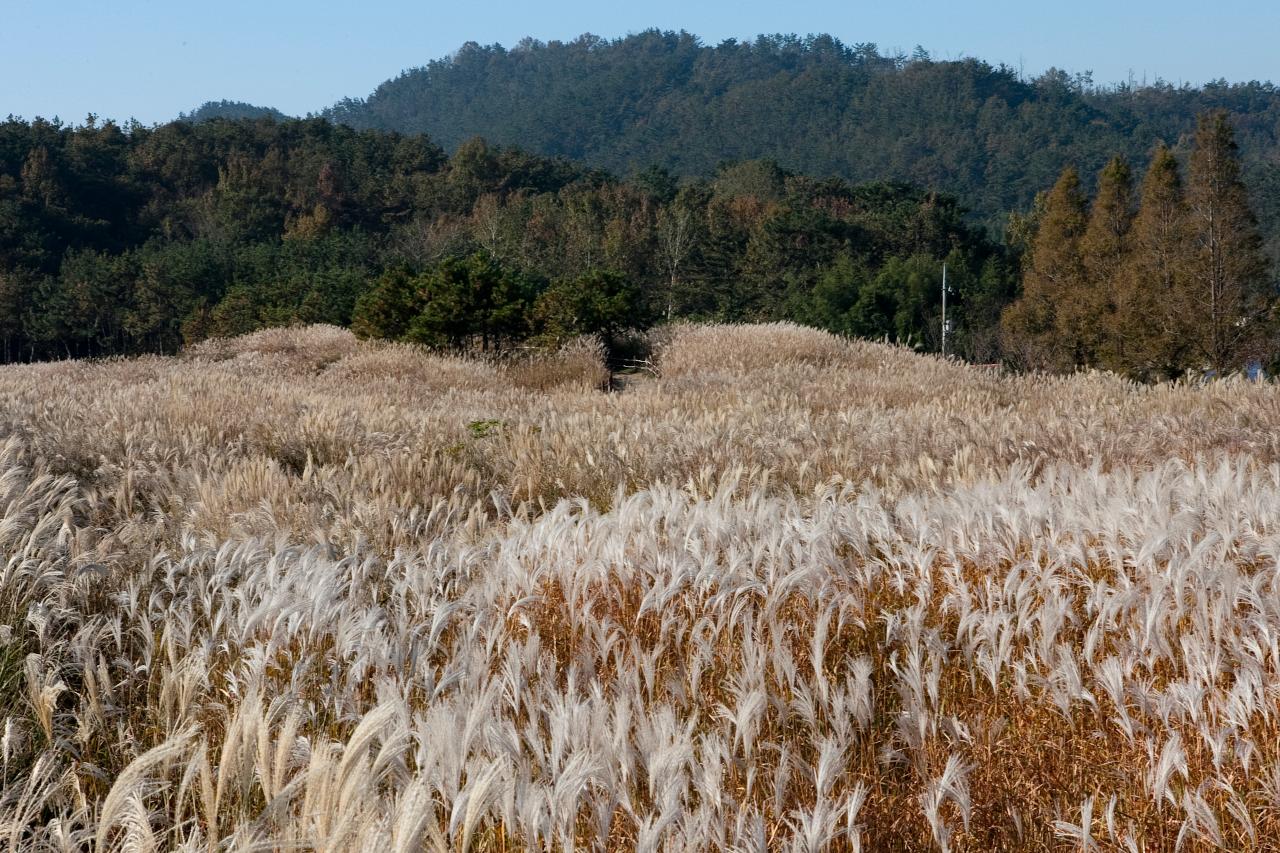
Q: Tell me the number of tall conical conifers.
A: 4